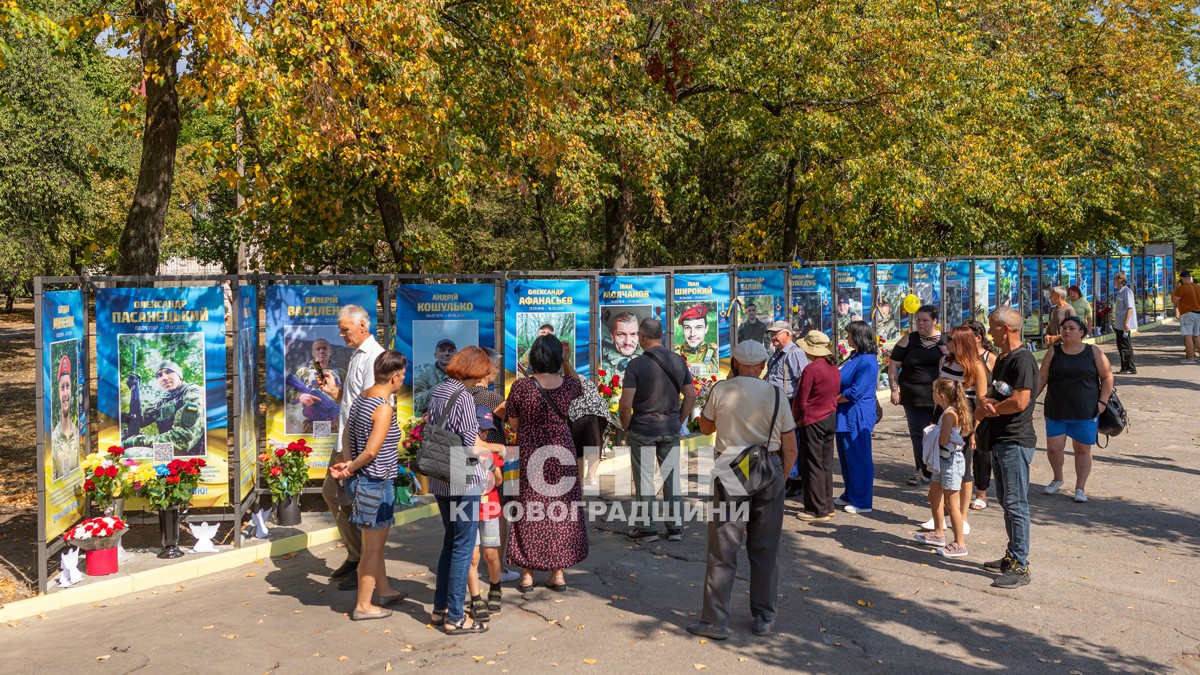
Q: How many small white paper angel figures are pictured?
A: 3